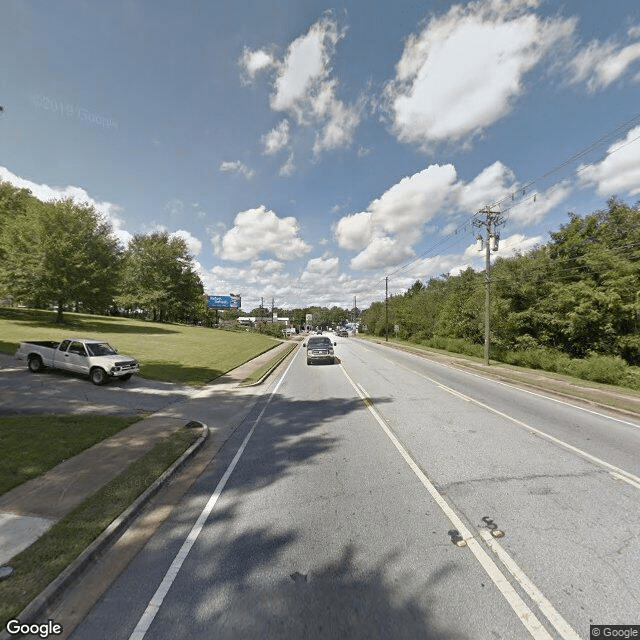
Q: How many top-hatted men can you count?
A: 0